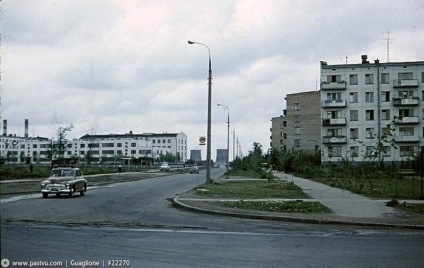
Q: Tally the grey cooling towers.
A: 2